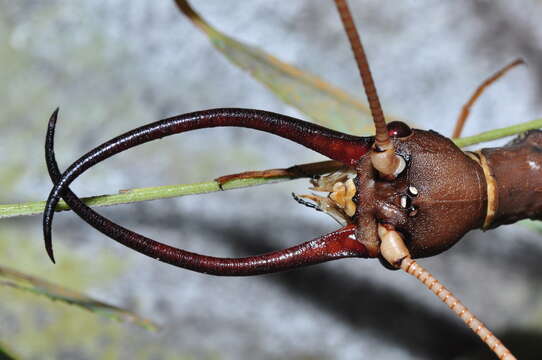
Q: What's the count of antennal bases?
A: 2